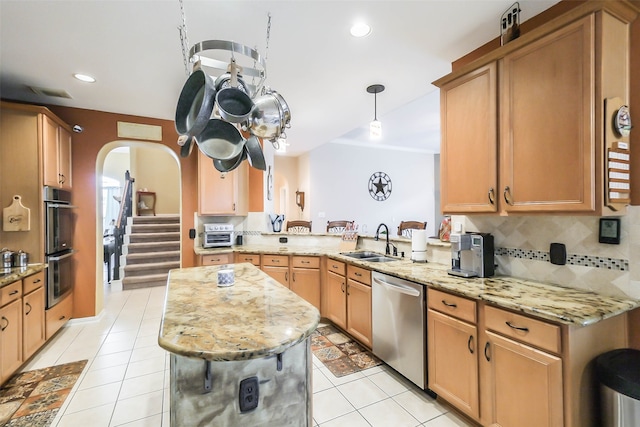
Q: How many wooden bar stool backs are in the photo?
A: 3